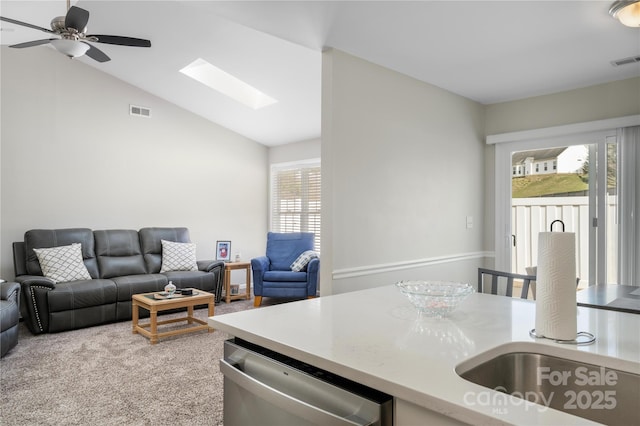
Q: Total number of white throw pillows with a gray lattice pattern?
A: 2